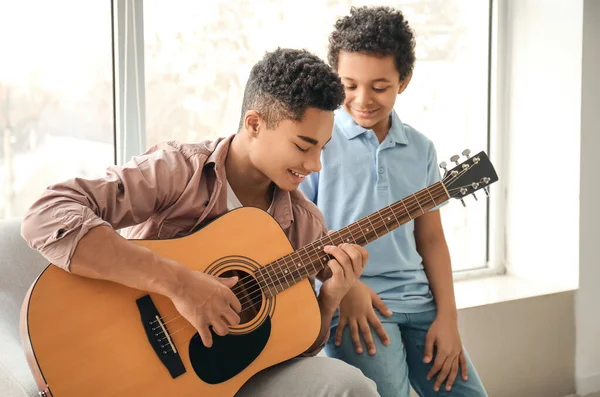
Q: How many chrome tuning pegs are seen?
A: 6